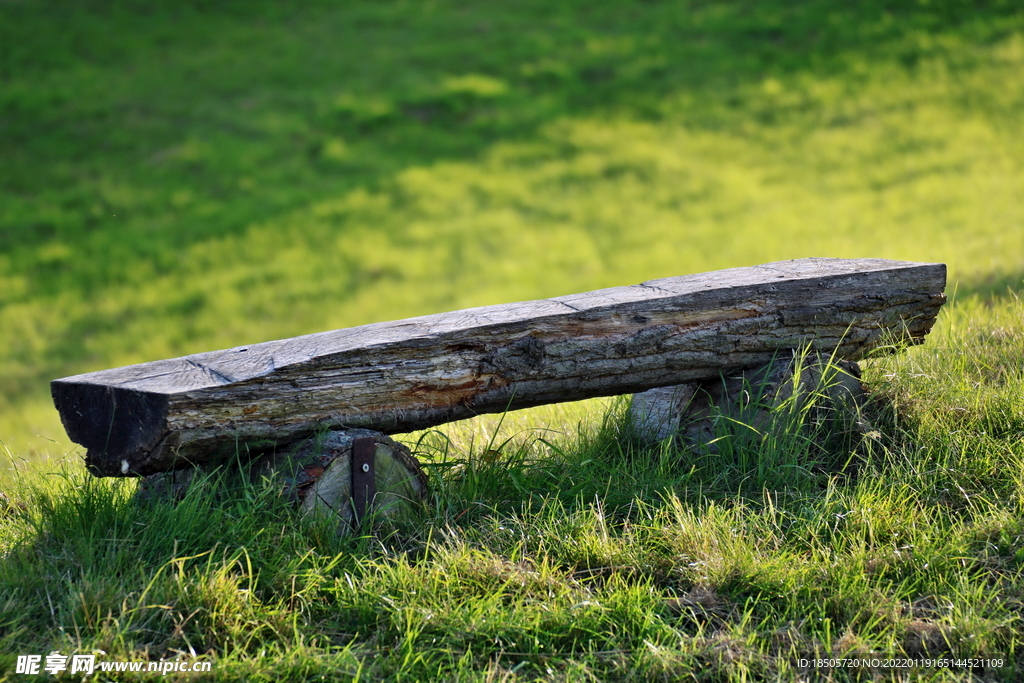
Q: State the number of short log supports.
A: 2